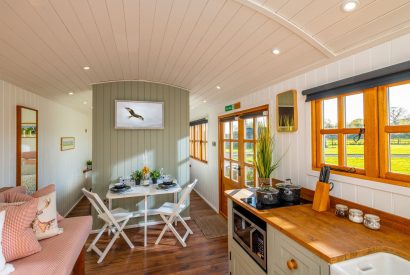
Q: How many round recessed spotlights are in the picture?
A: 7